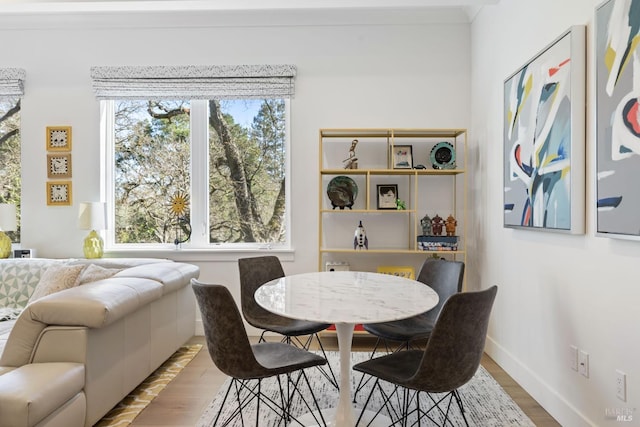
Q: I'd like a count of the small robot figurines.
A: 3